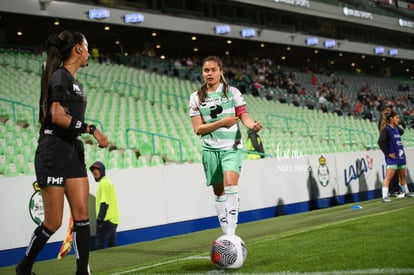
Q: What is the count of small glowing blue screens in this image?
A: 8